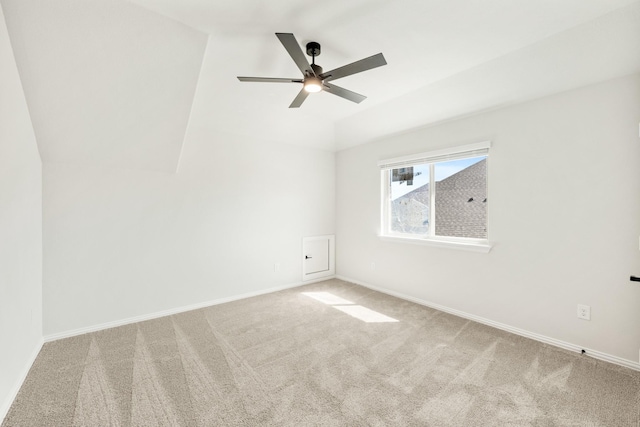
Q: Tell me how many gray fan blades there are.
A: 5